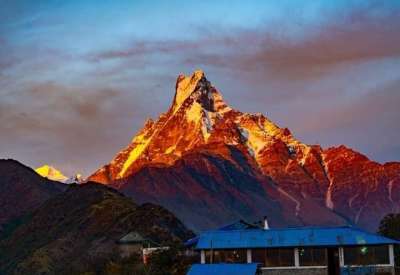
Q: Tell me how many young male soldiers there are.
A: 0